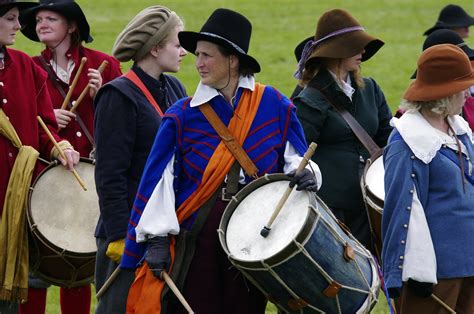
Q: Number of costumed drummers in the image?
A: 6